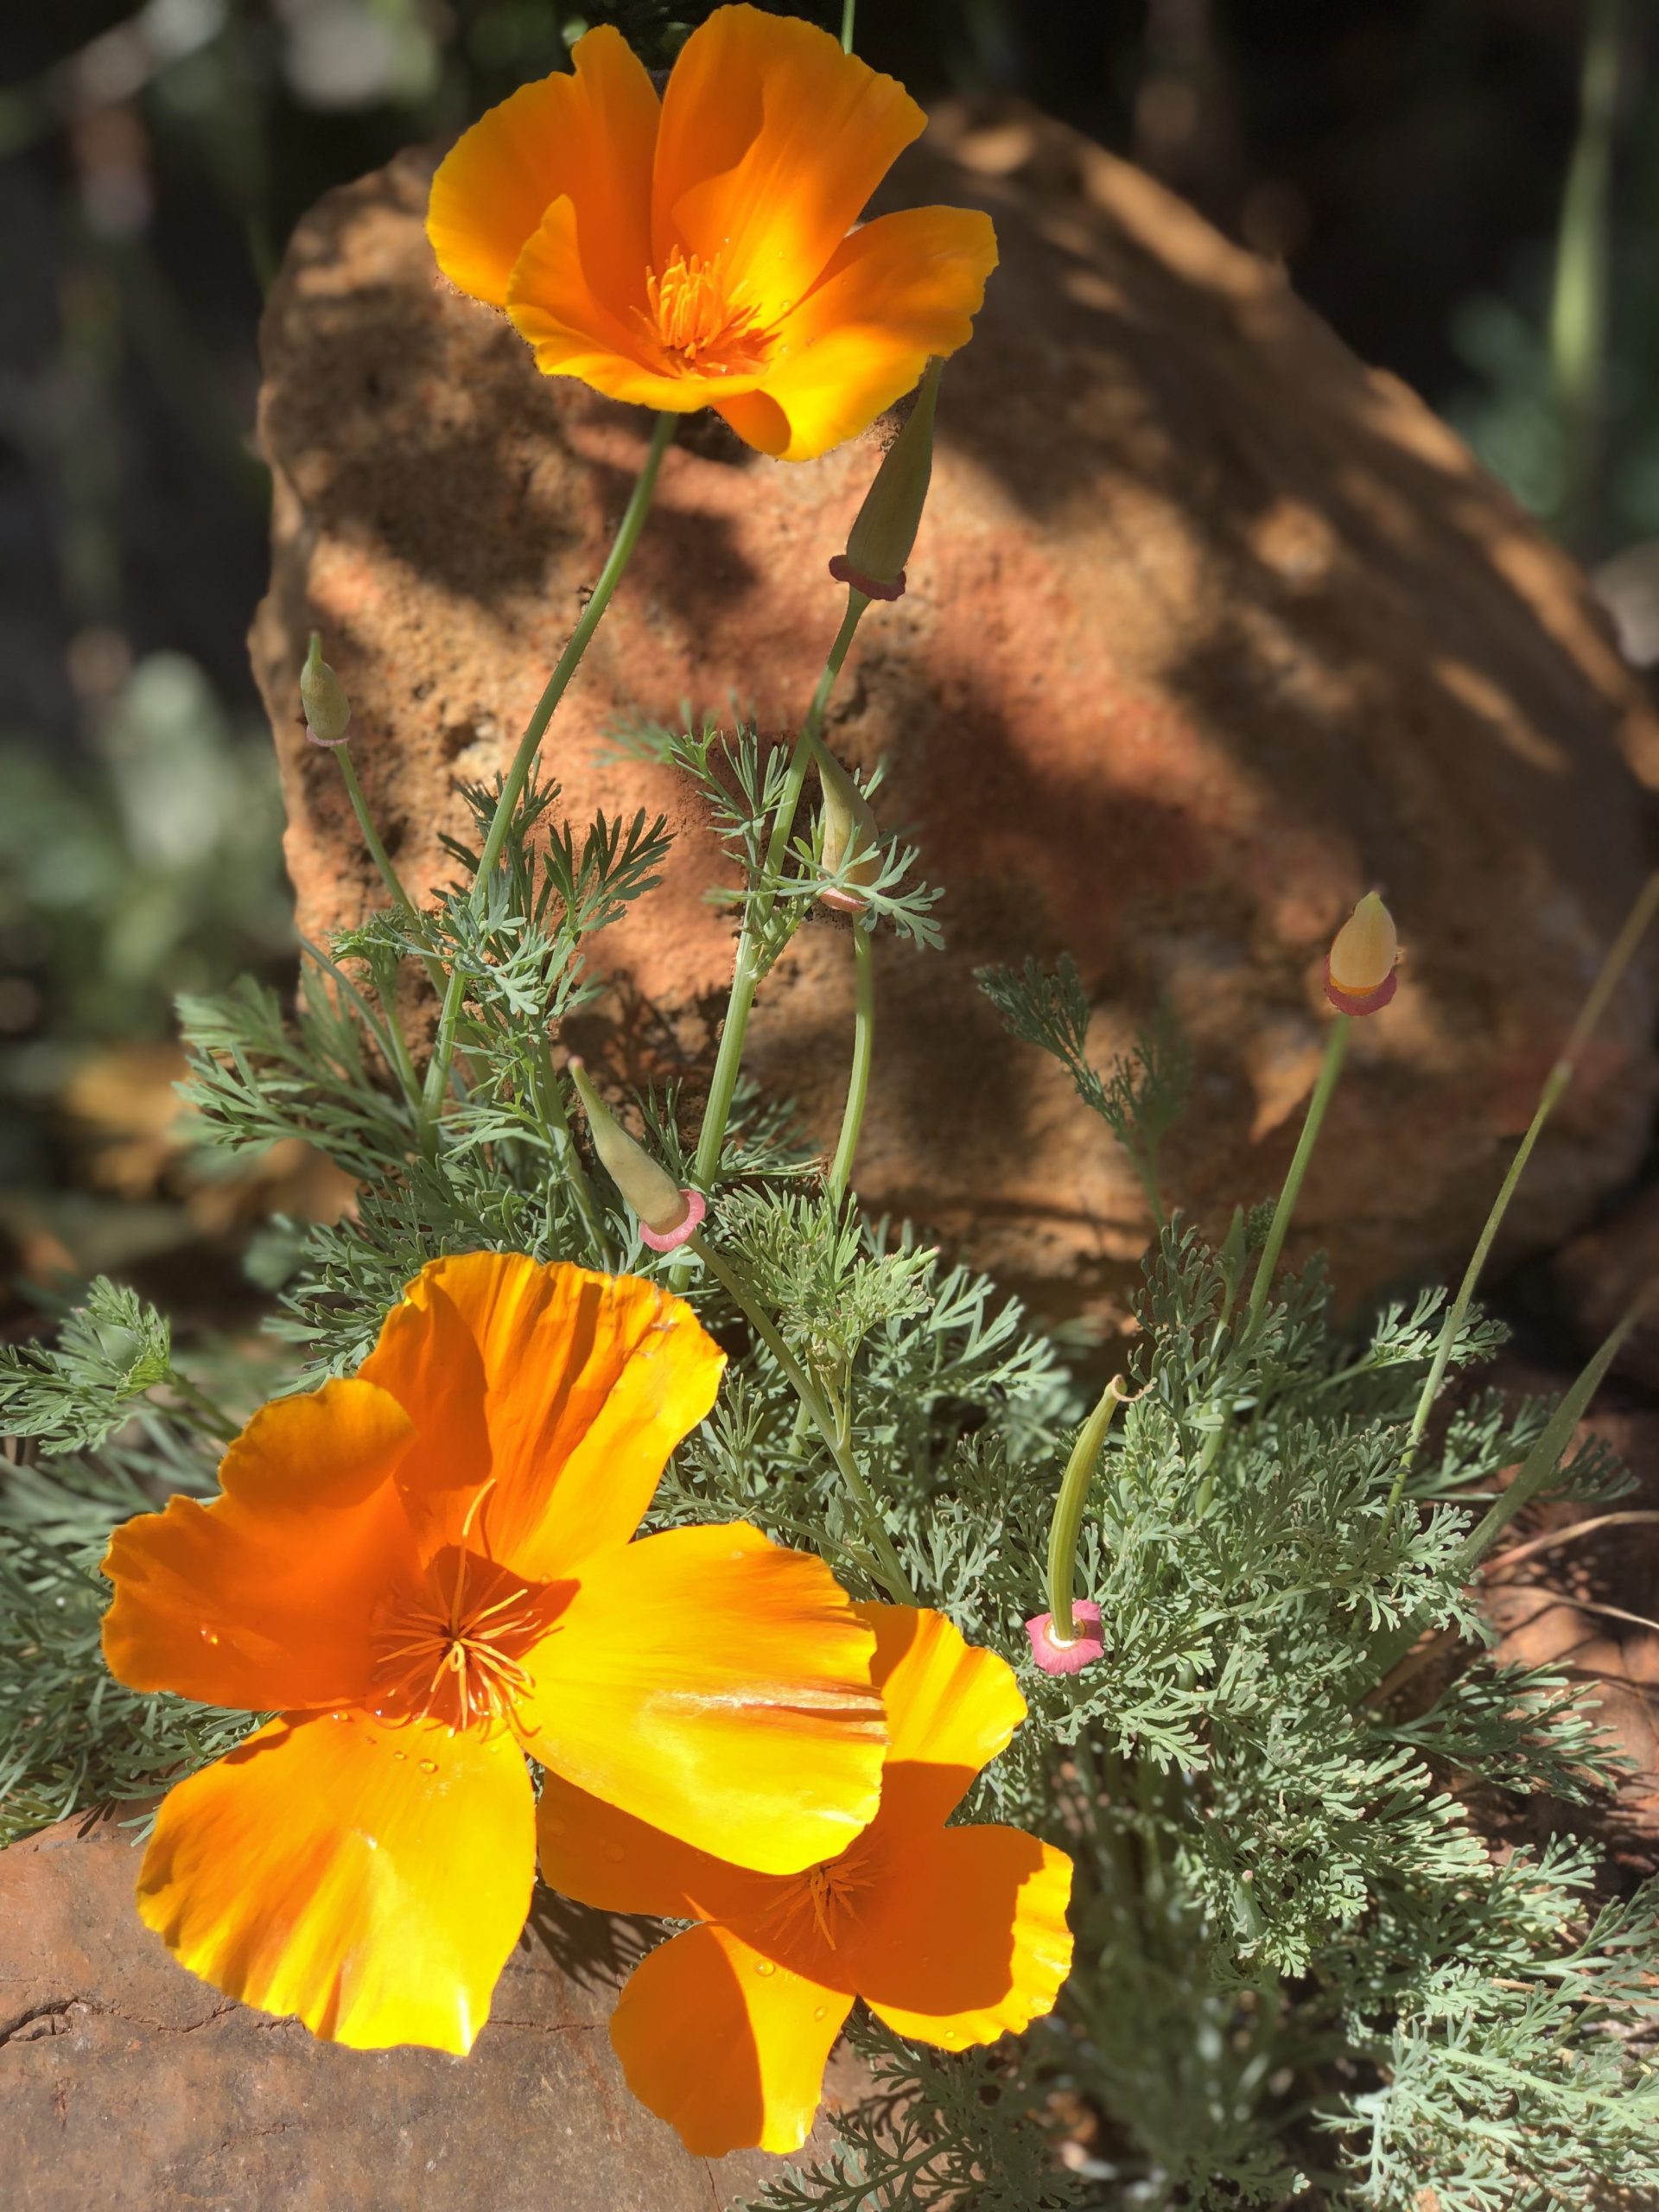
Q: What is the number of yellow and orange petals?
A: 12